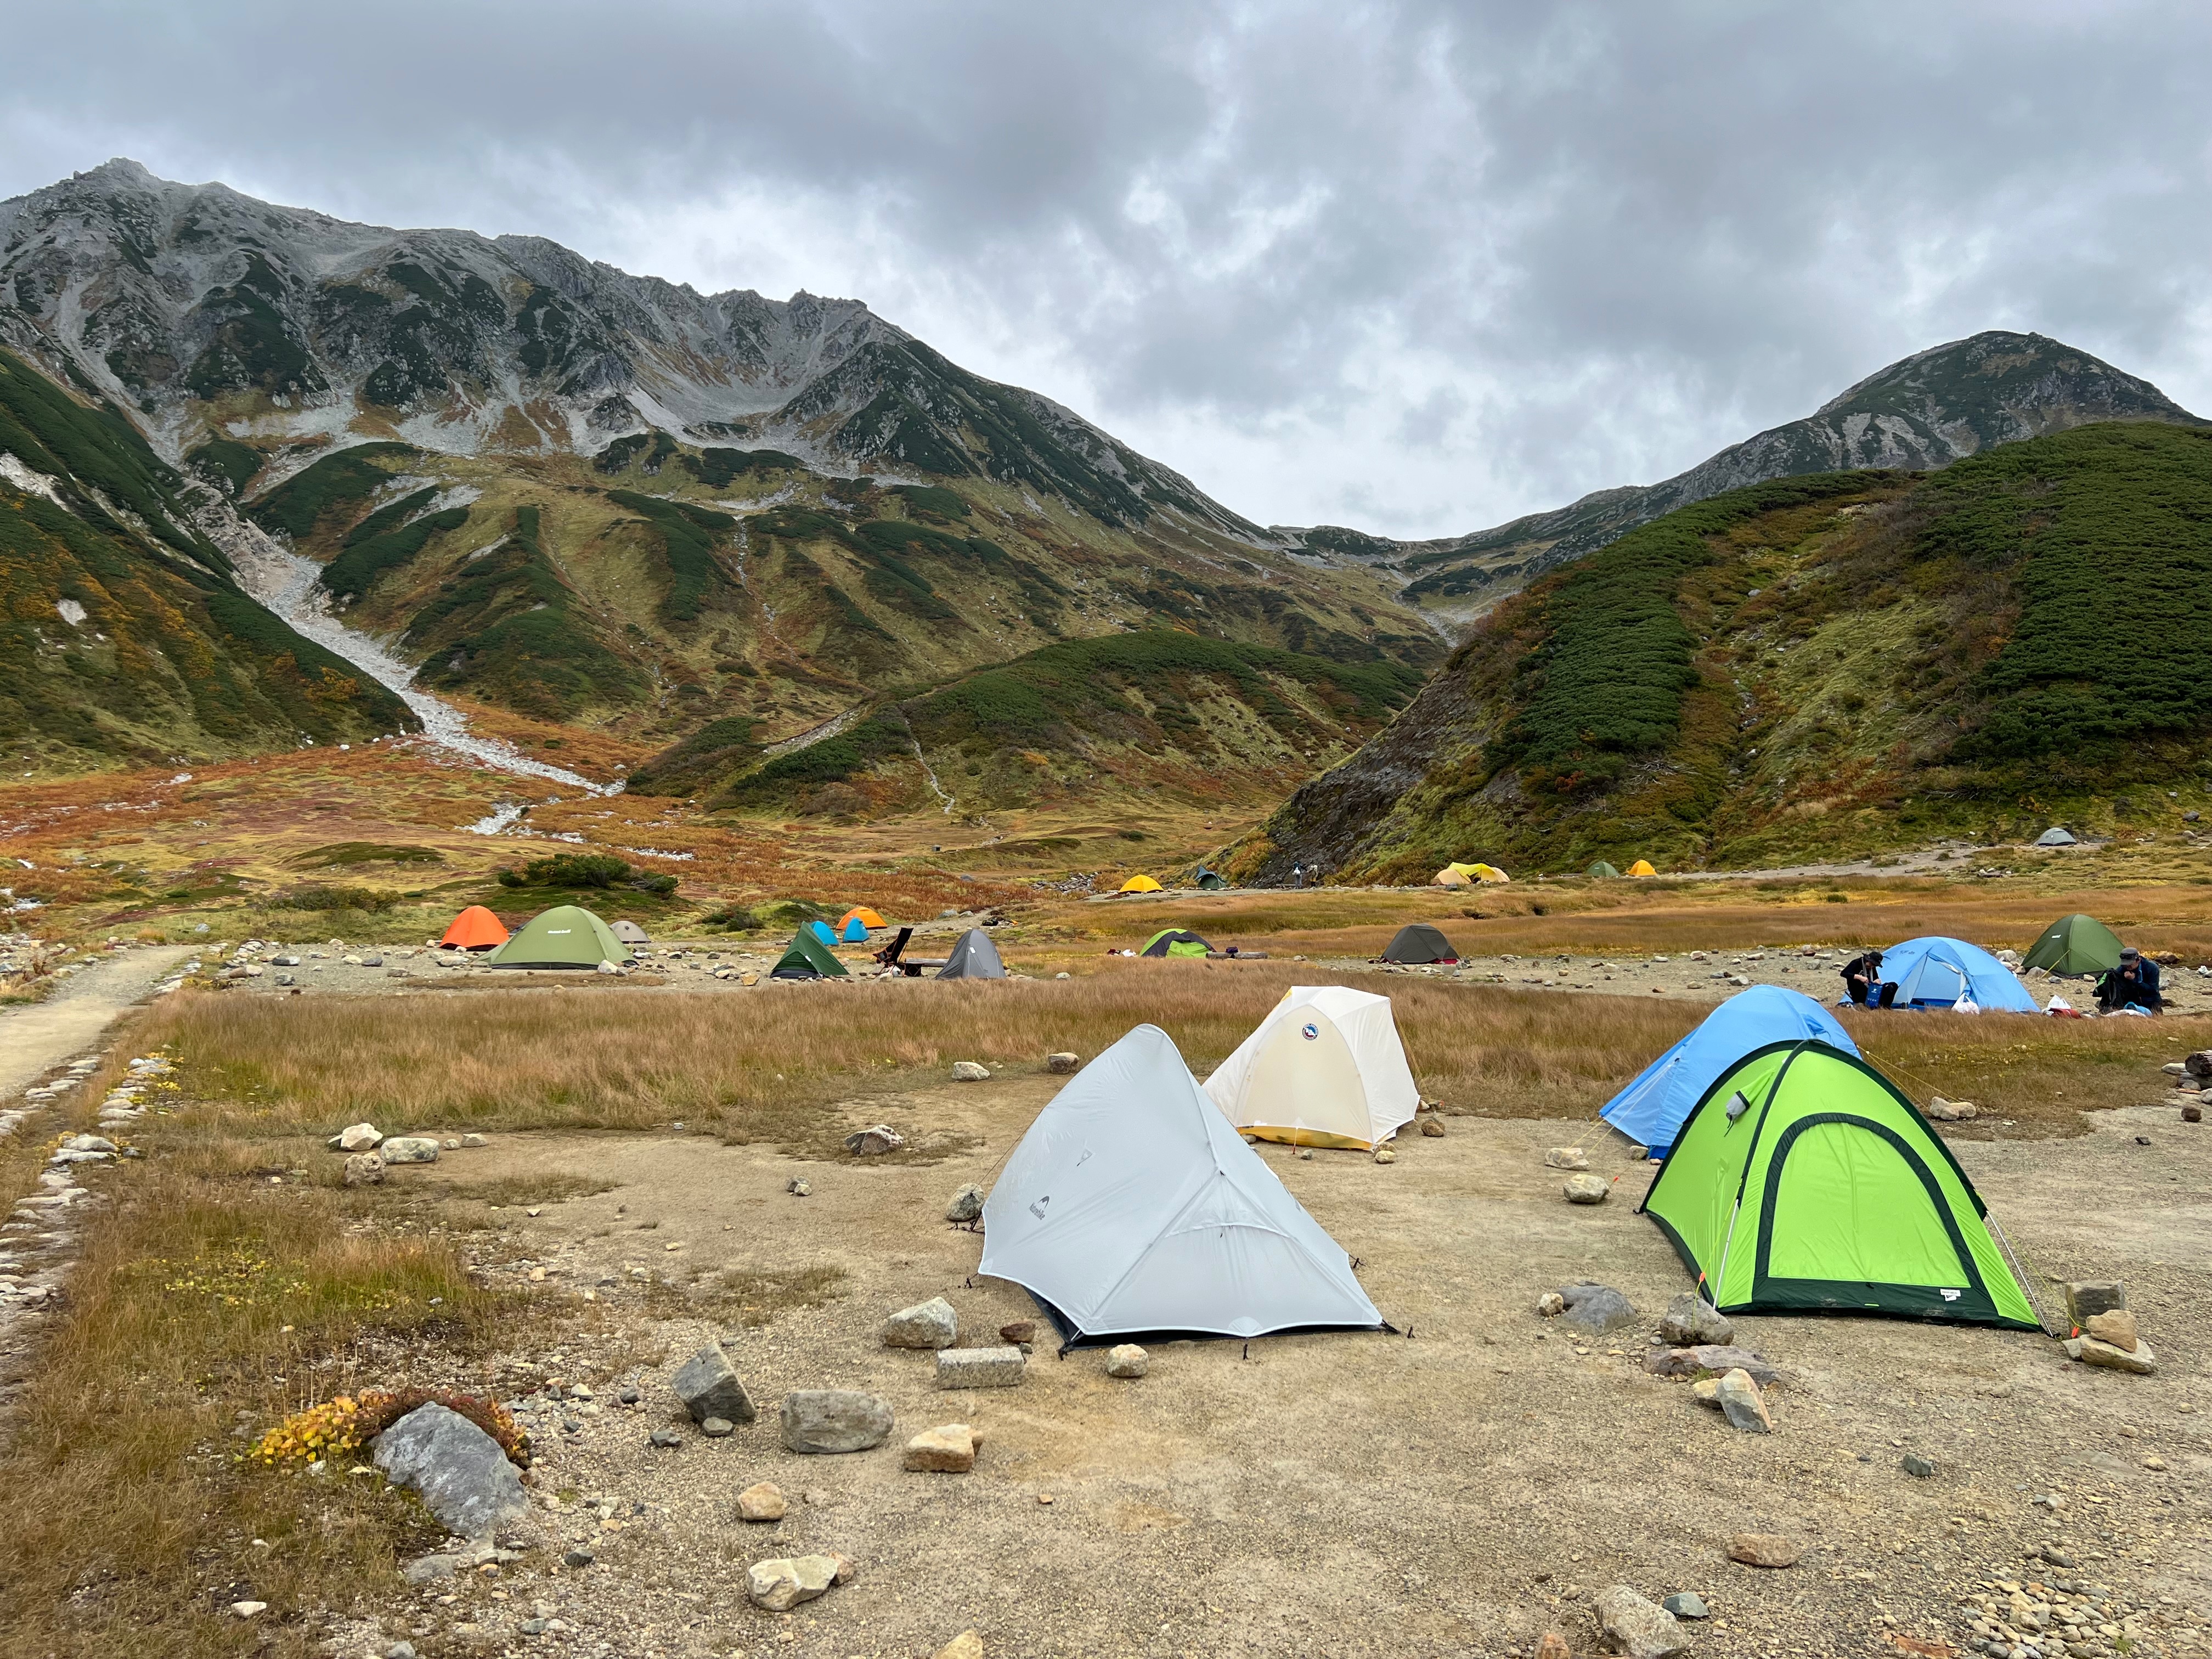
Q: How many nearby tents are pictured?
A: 4